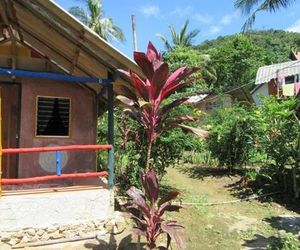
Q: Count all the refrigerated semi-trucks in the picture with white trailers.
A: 0